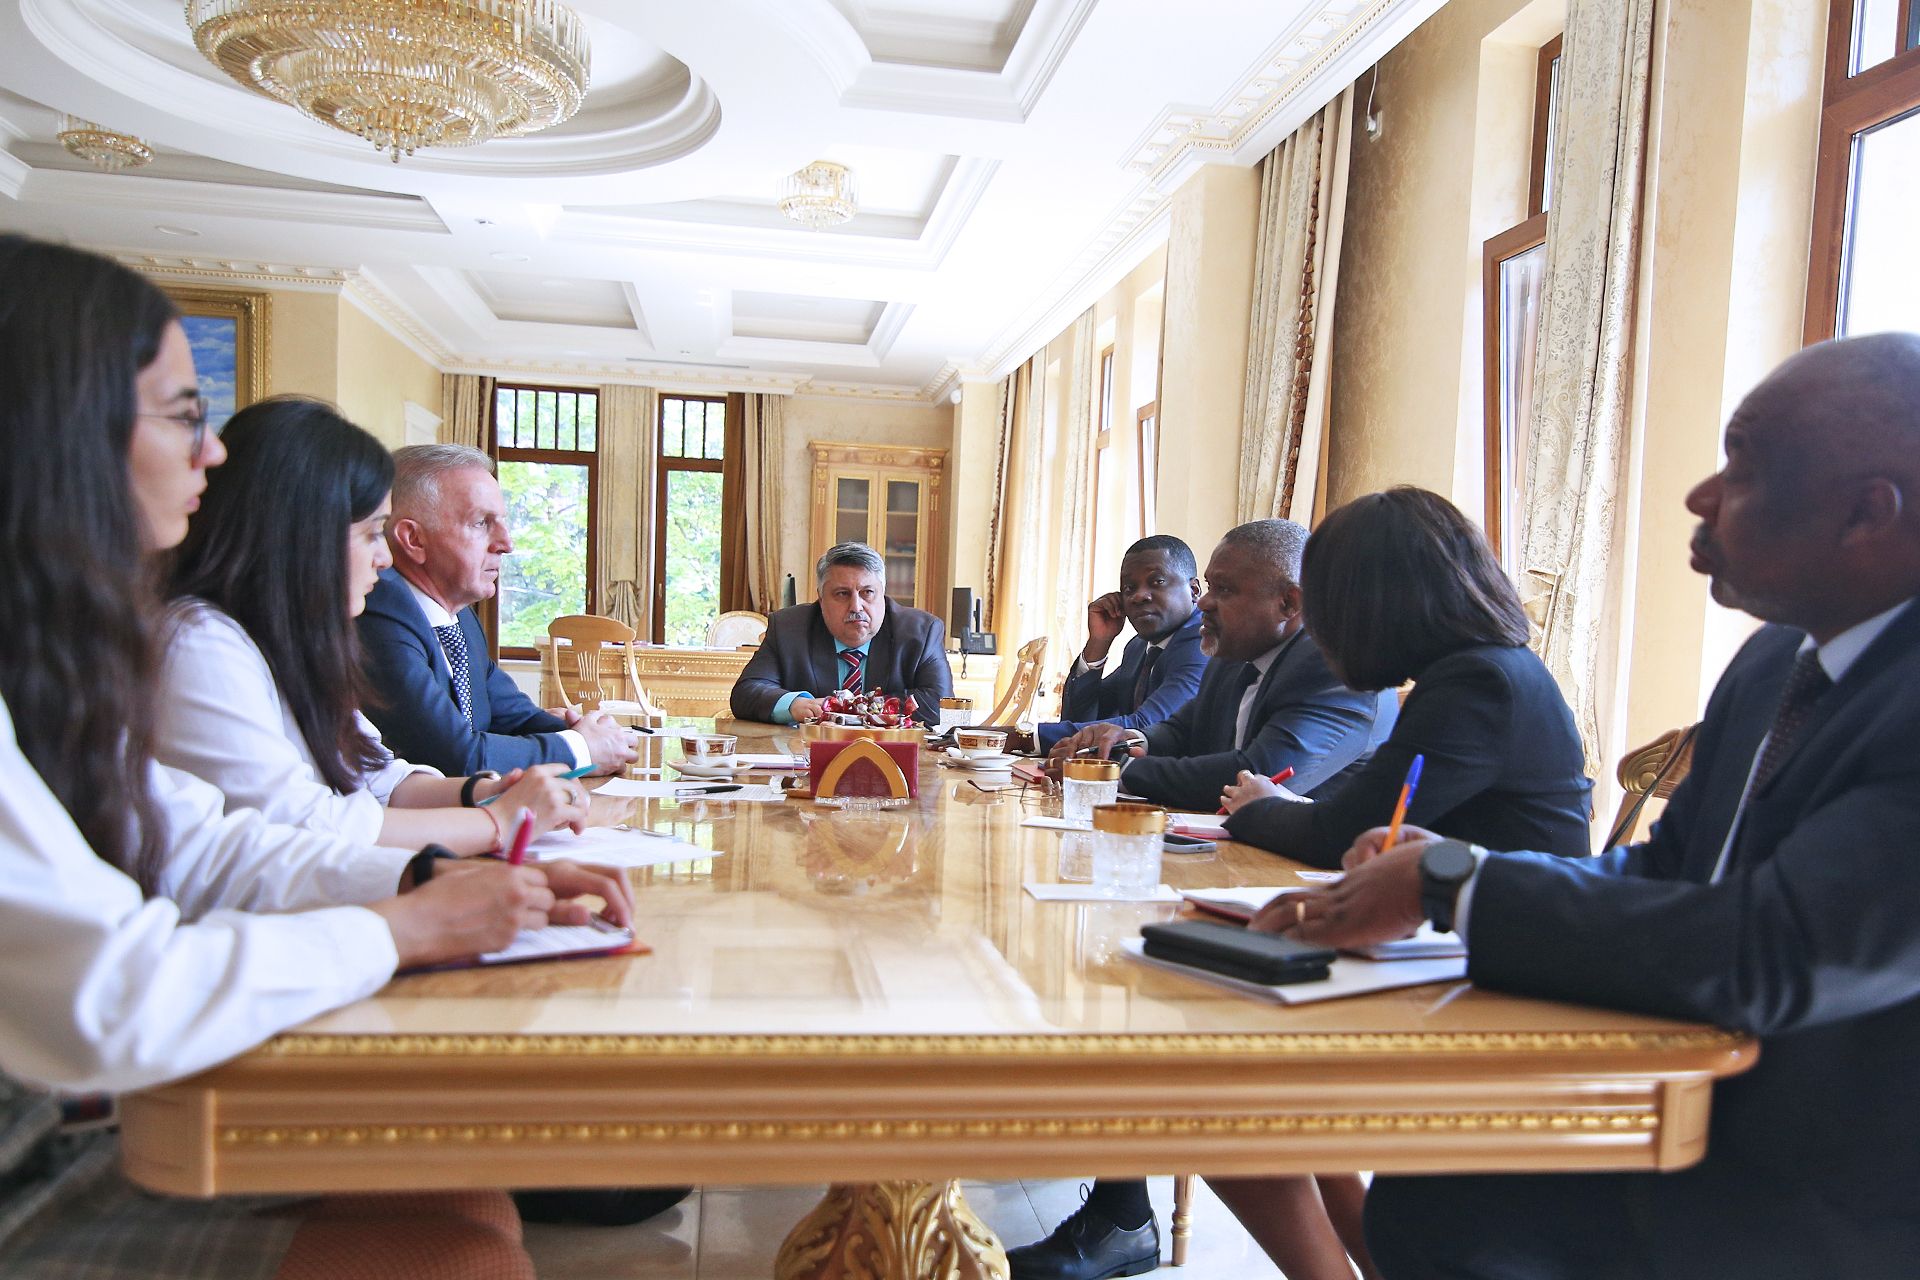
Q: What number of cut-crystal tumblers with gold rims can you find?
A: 3